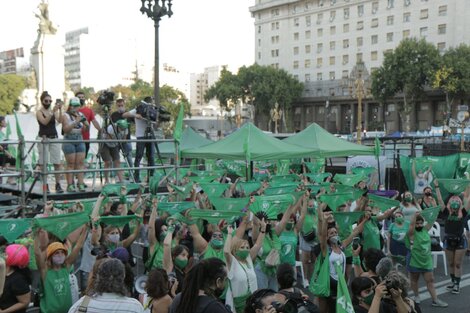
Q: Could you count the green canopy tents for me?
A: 3